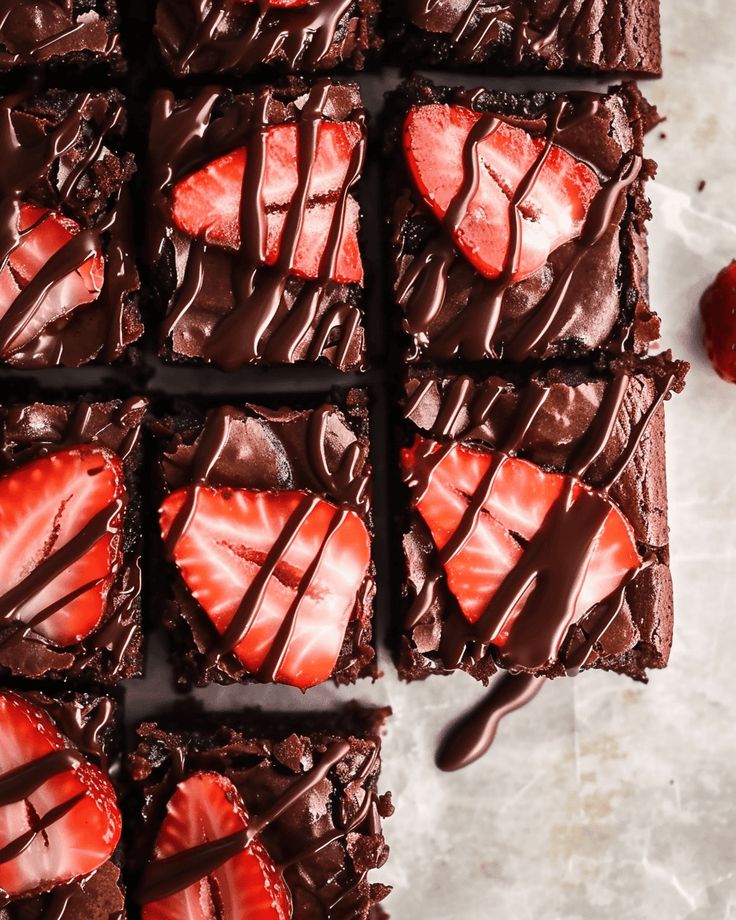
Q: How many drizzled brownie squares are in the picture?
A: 11